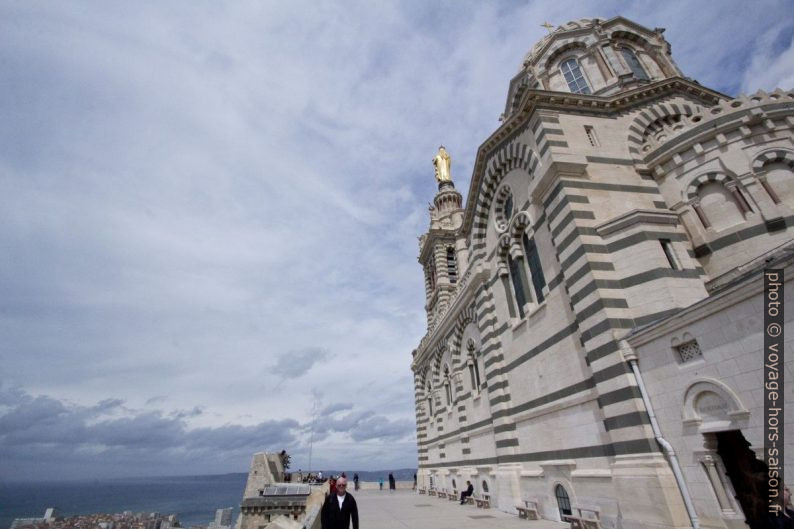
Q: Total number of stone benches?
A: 8